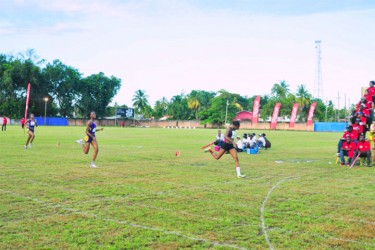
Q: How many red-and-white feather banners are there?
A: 5